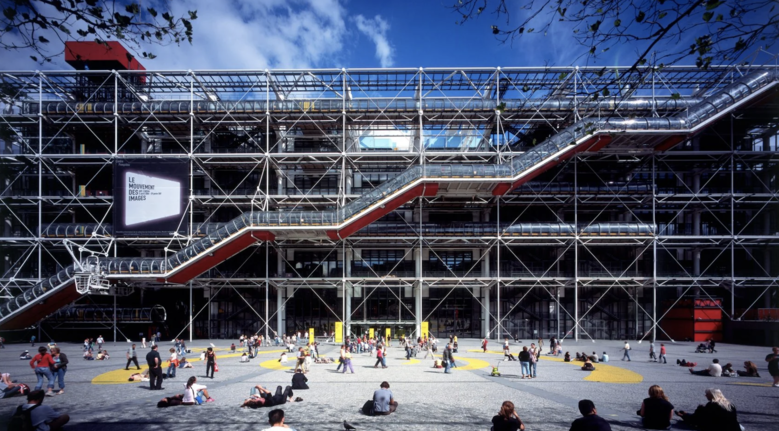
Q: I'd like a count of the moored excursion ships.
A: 0